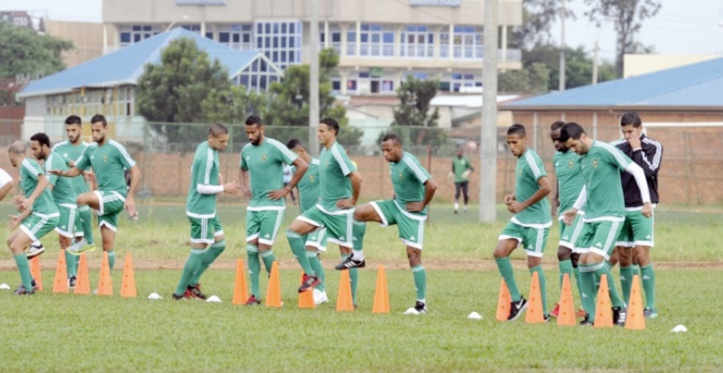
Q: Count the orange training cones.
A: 15